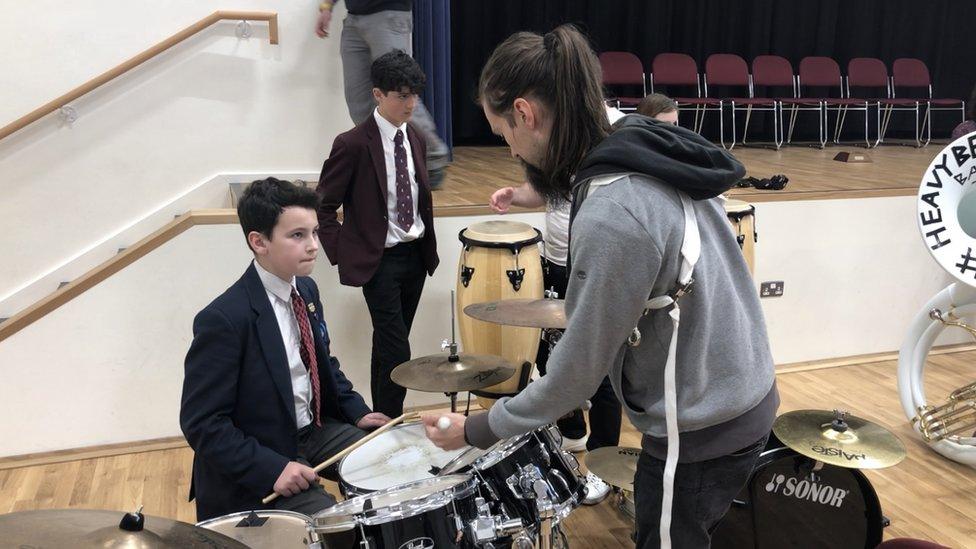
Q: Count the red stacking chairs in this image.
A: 7